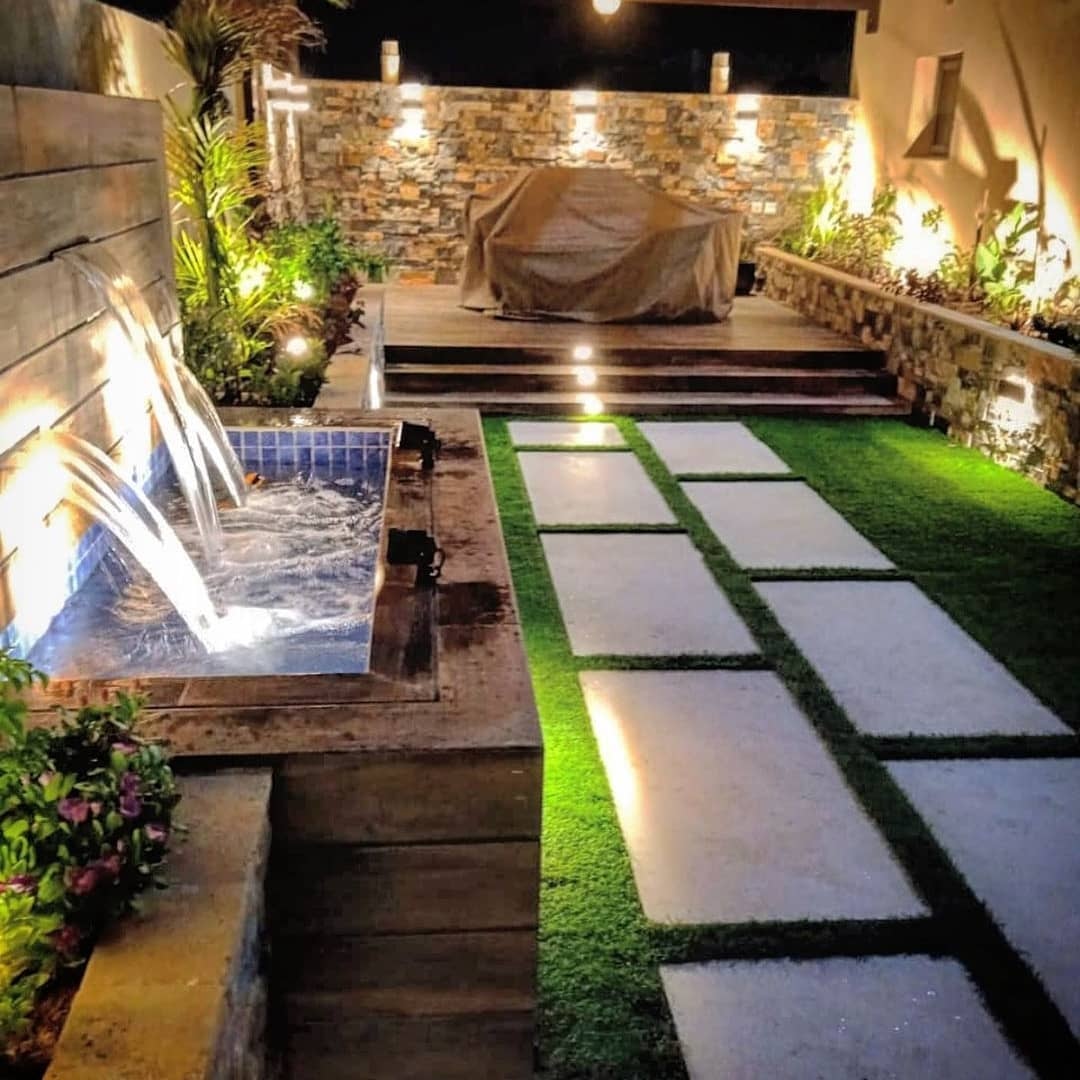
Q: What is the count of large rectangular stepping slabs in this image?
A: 9